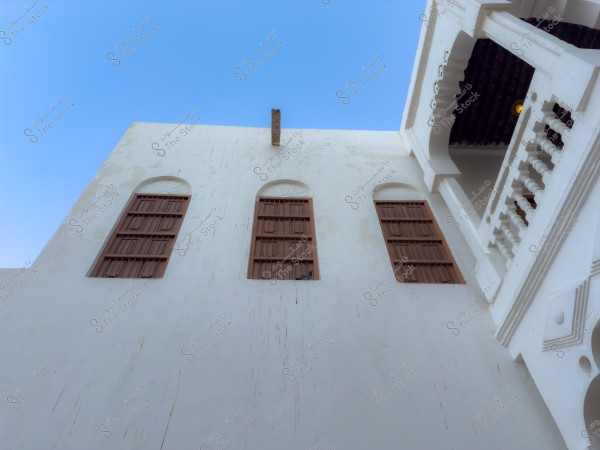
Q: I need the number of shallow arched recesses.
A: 3